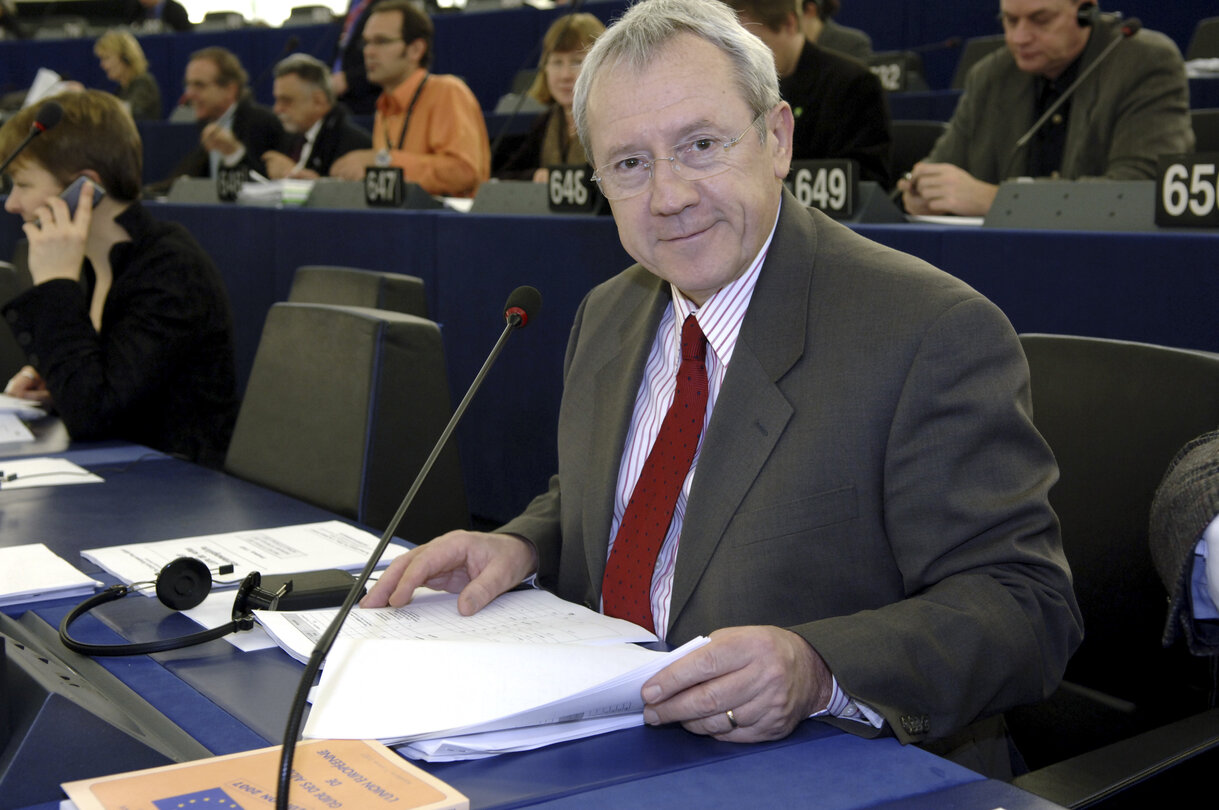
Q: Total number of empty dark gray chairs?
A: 2